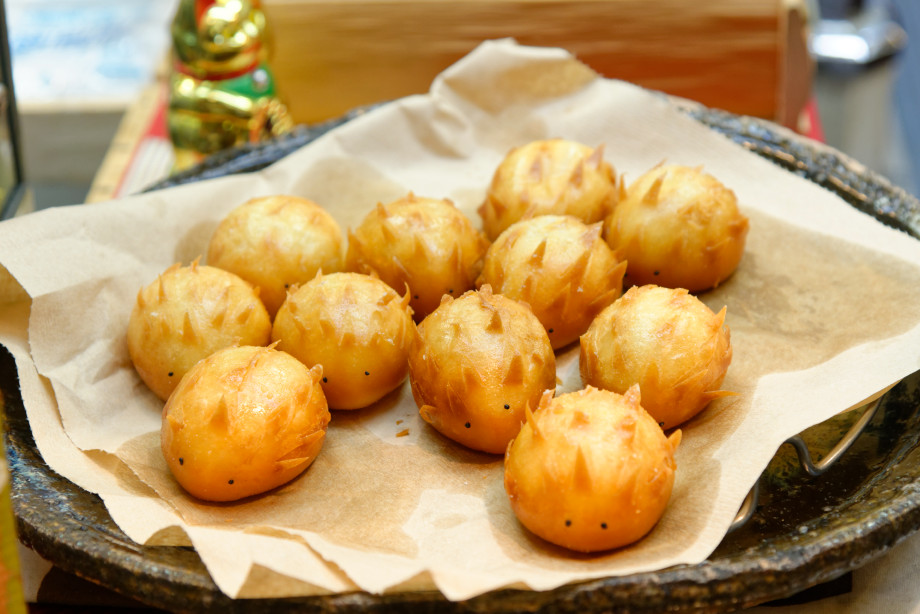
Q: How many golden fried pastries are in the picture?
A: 11